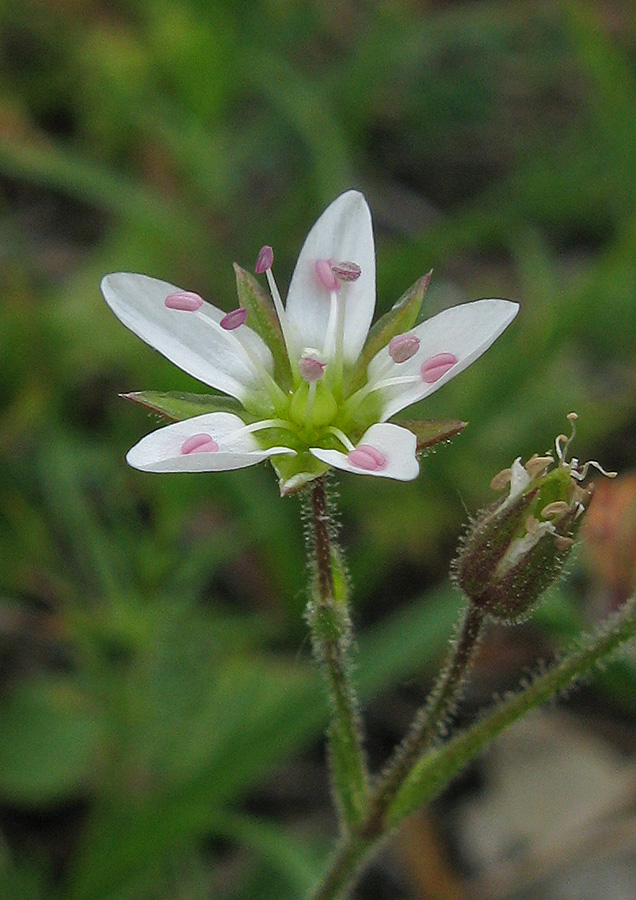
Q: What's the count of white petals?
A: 5